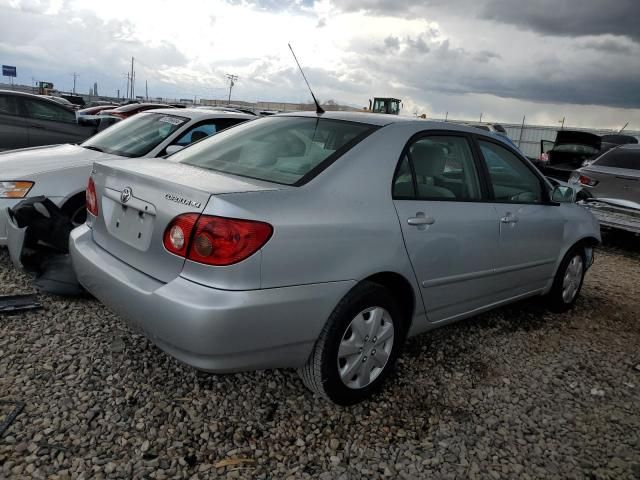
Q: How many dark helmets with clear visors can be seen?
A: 0